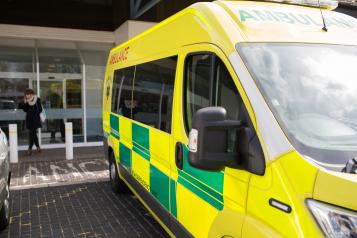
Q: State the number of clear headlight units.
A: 1